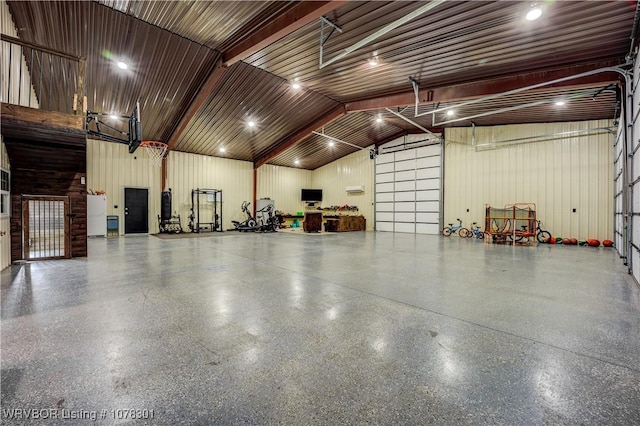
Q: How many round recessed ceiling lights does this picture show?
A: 12